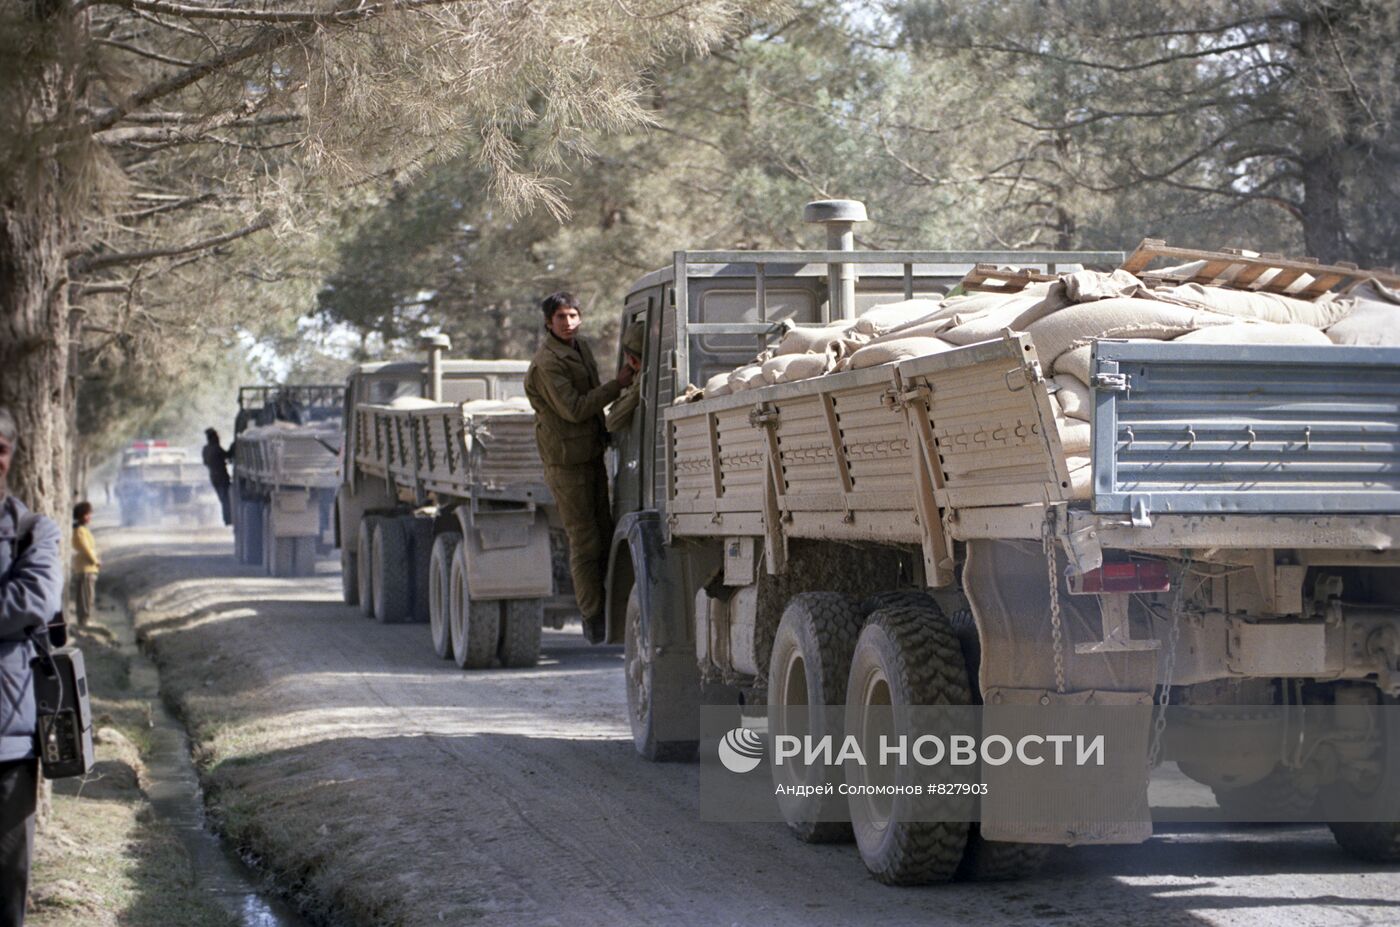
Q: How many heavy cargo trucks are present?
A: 4